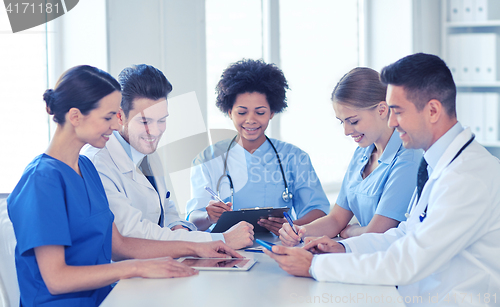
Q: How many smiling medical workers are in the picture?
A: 5